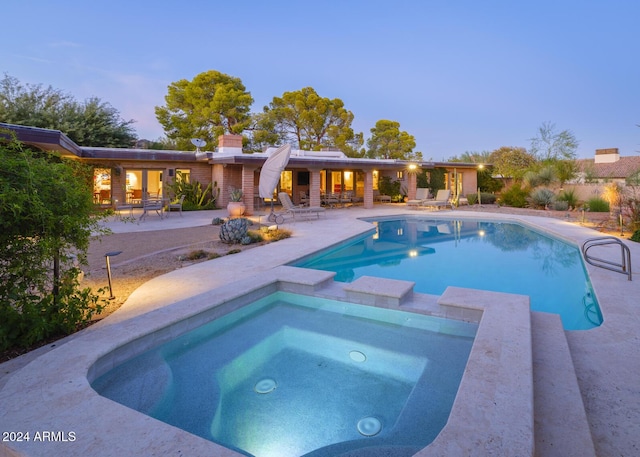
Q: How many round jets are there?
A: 3